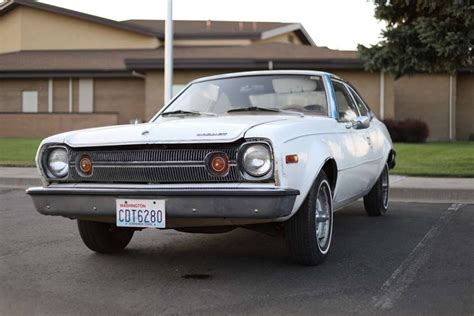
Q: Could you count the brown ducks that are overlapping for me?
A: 0